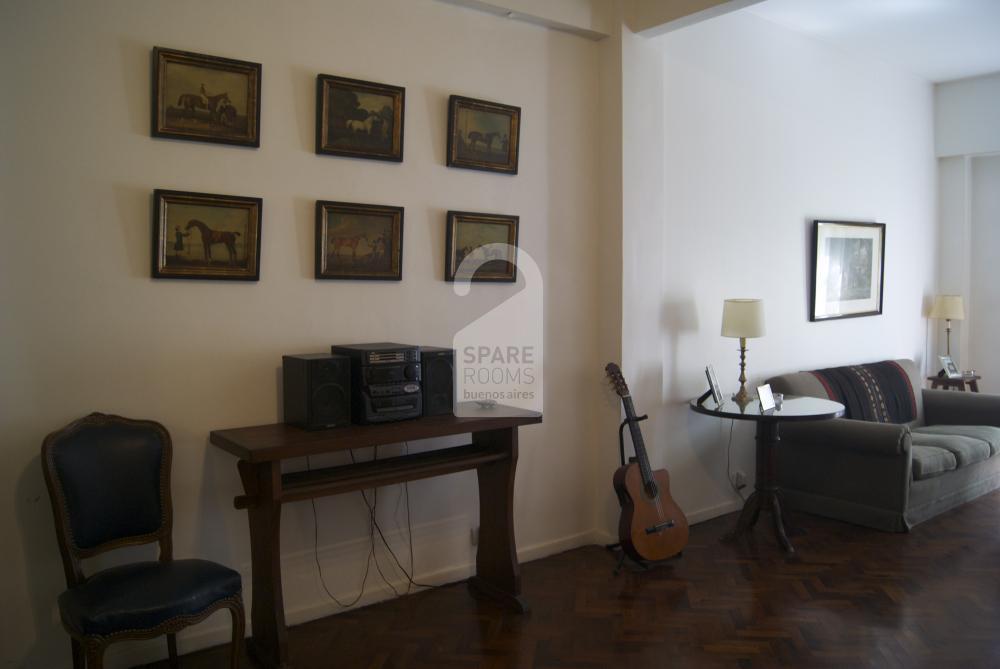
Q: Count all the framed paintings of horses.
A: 6